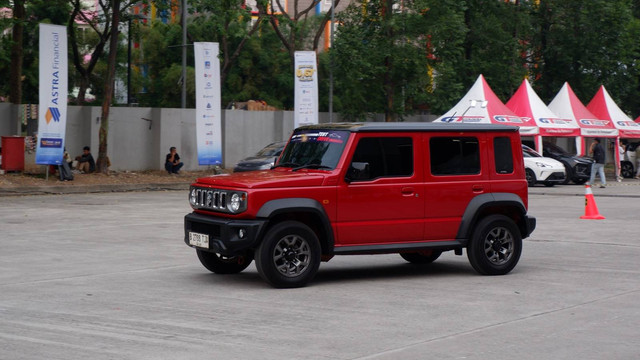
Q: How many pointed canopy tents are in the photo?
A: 4